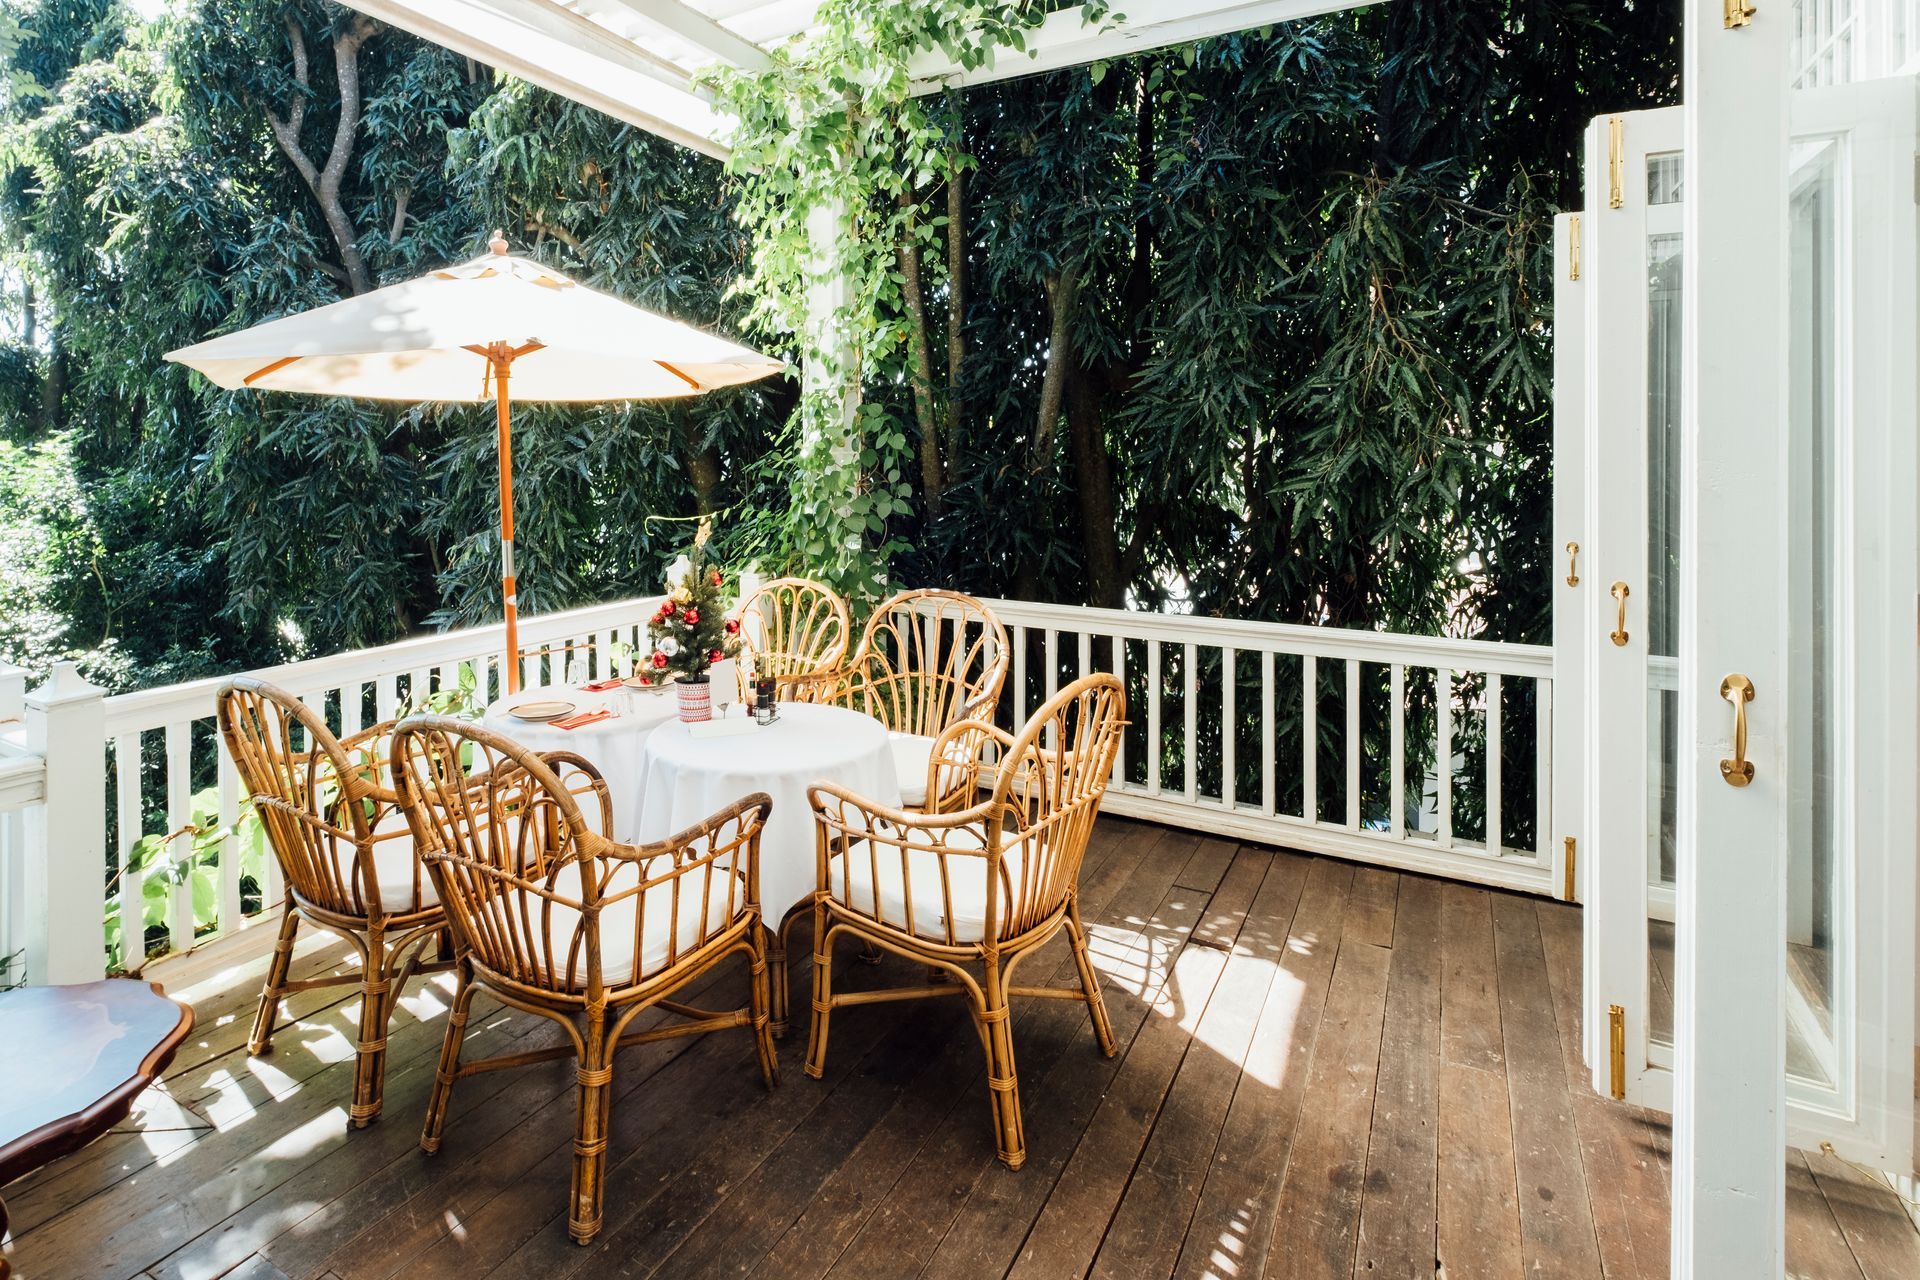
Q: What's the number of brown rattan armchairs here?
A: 5